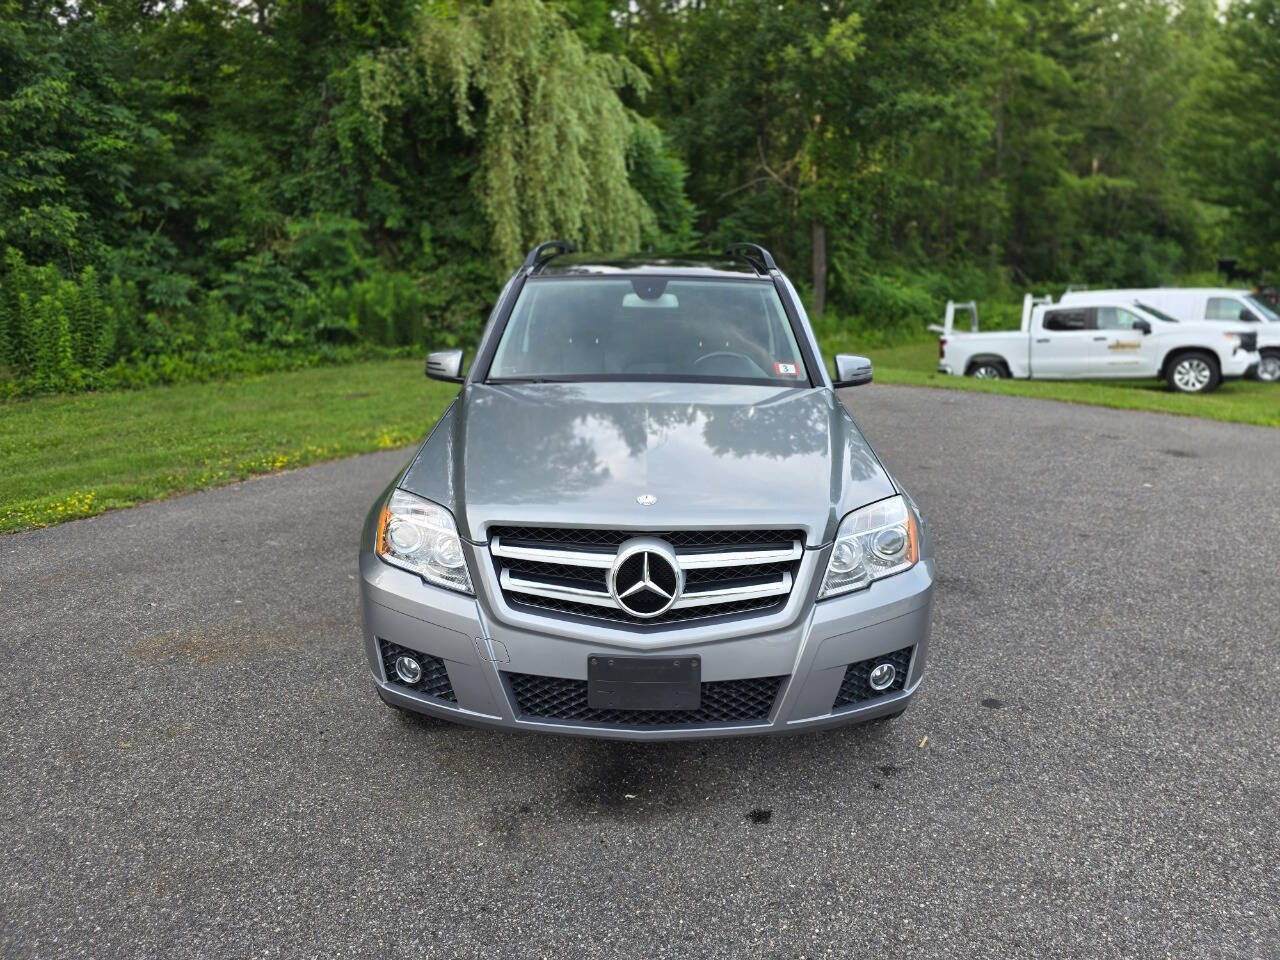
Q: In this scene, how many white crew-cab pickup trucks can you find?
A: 1